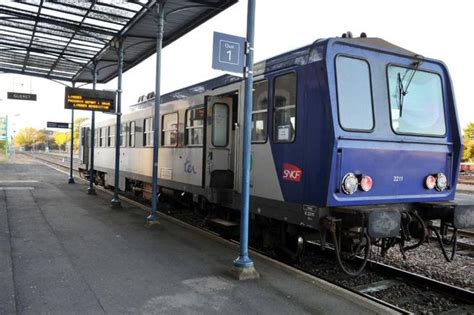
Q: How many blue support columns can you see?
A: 5